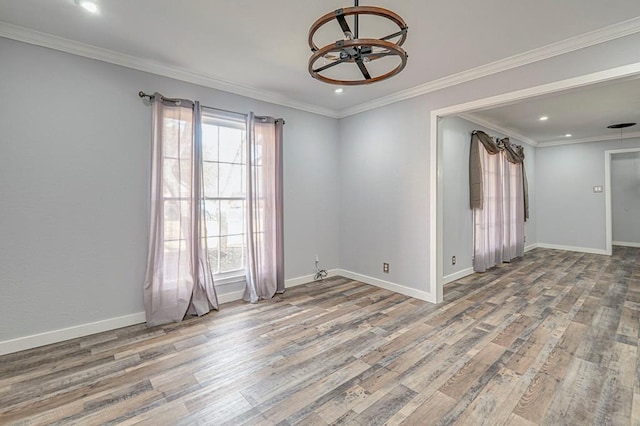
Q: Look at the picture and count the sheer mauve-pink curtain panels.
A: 4